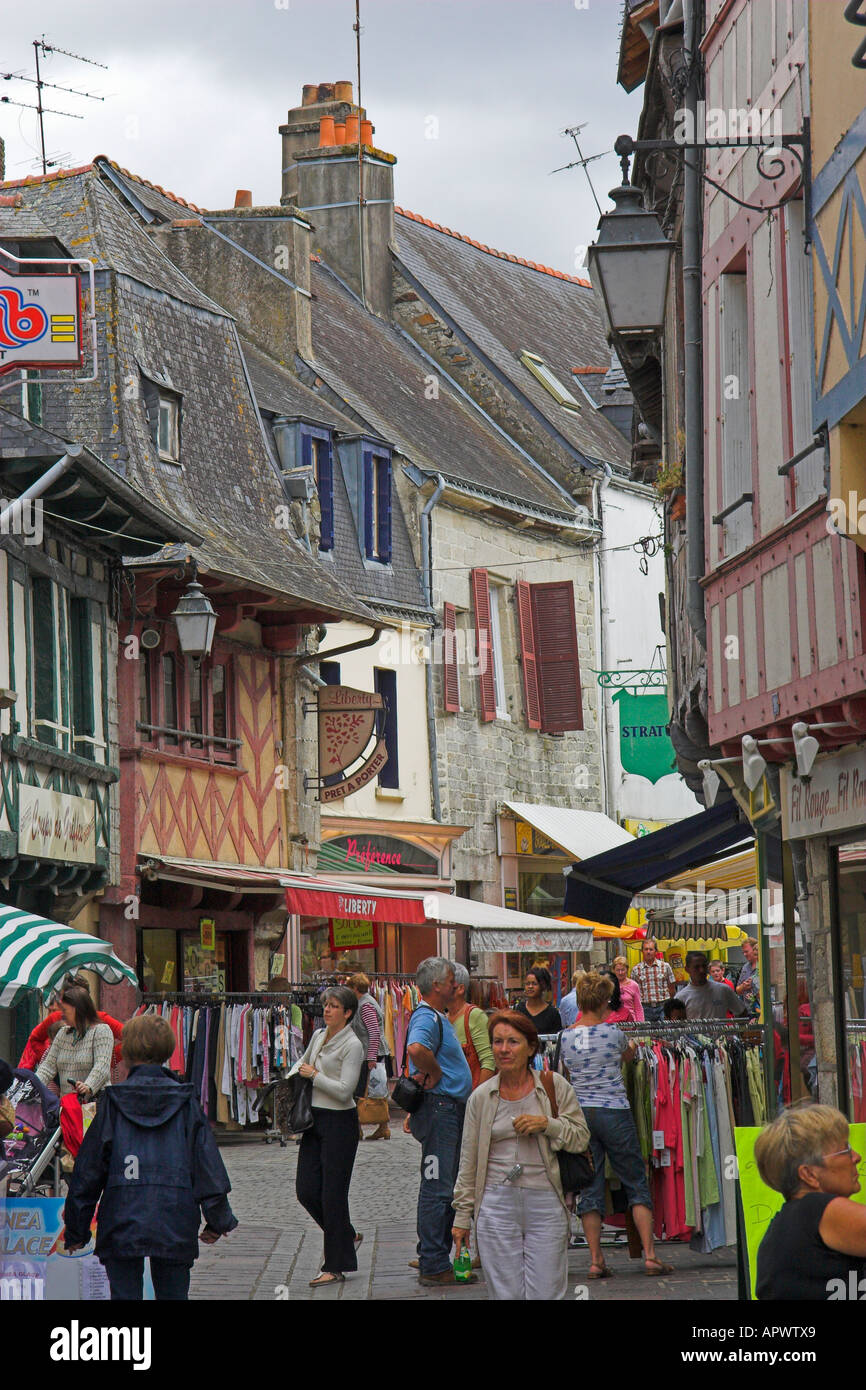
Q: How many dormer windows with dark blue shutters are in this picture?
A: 2